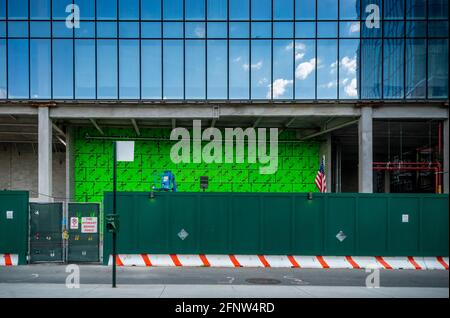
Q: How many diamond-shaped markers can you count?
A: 2